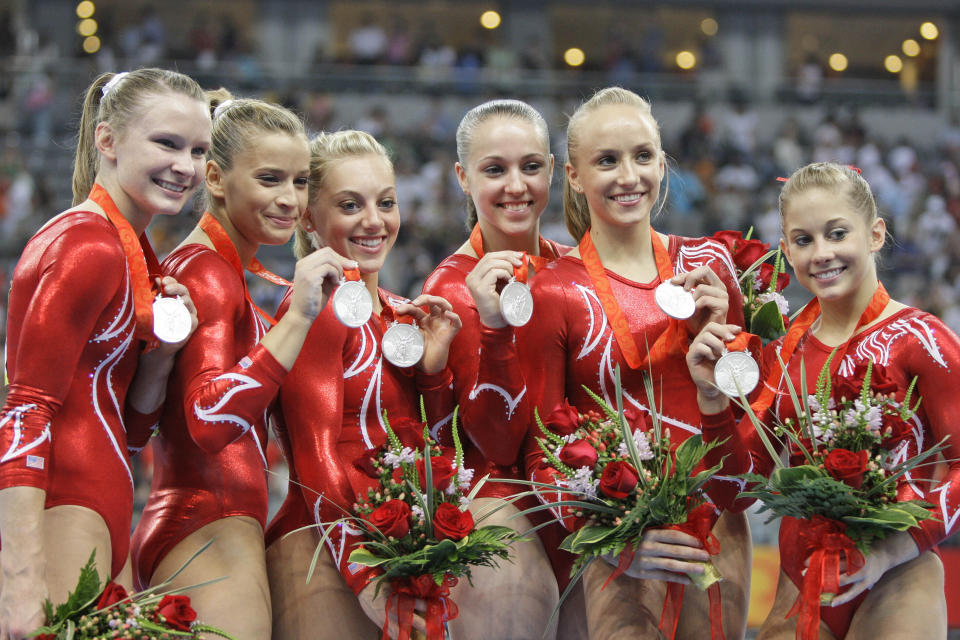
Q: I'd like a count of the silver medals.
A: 6